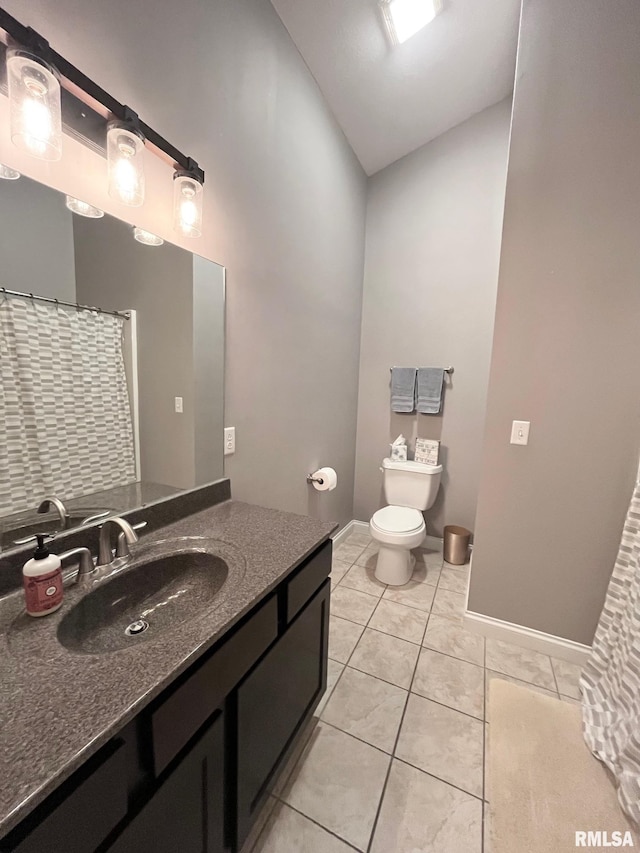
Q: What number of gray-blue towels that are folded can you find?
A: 2